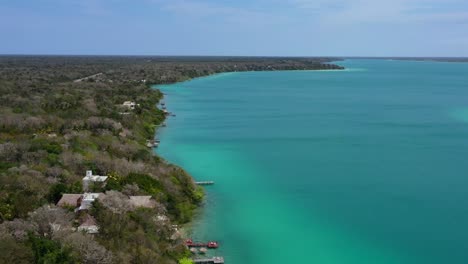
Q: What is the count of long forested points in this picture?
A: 1